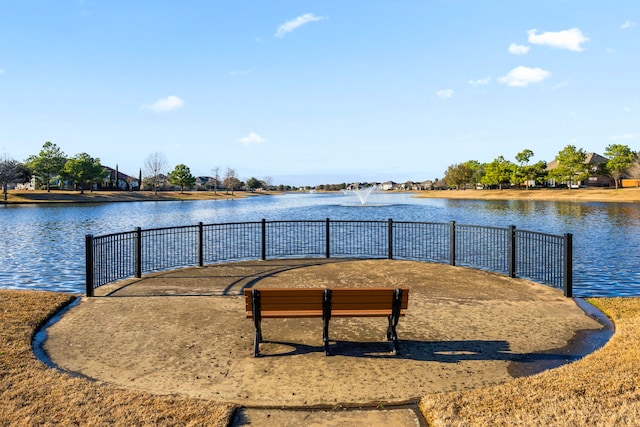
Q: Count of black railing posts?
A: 9